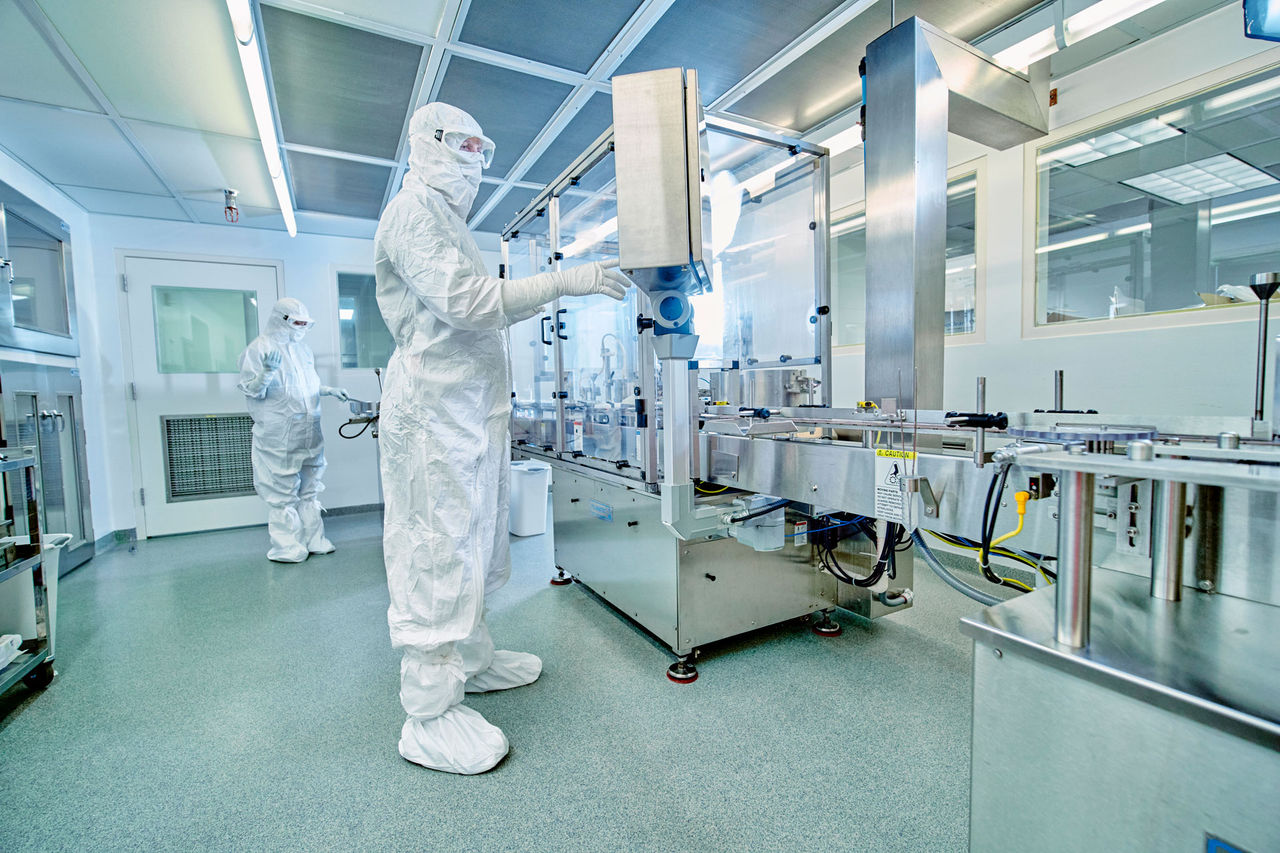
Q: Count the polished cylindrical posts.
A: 2